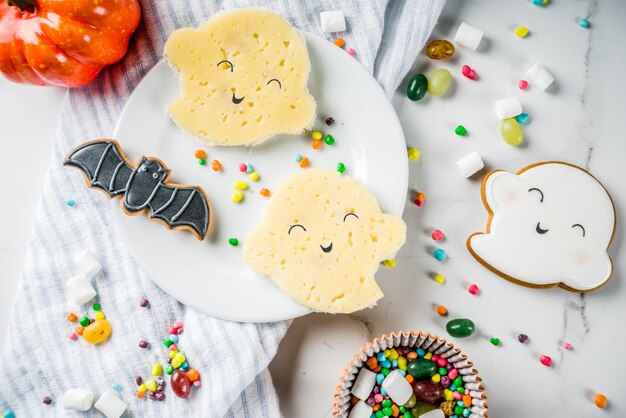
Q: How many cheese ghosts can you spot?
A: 2